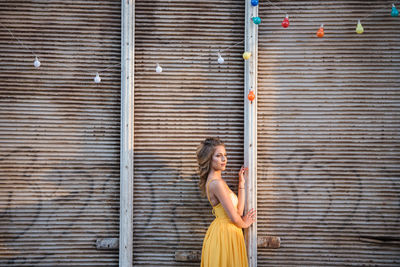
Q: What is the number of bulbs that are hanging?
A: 12